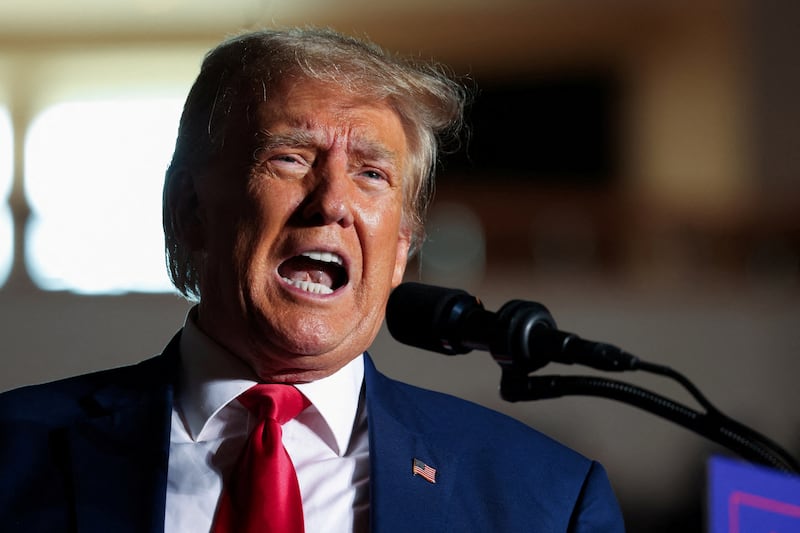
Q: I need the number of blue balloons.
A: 0